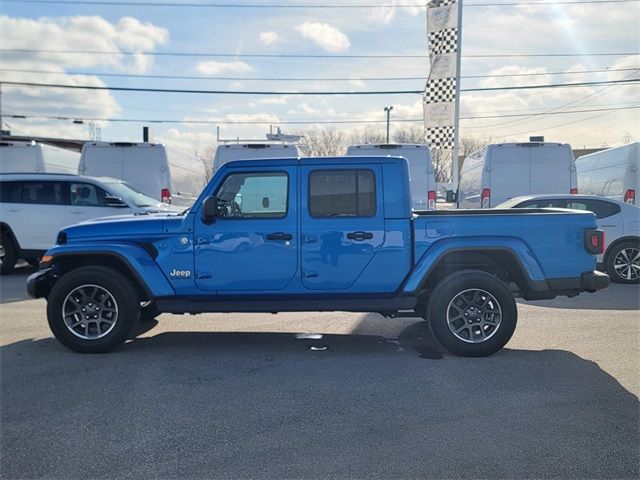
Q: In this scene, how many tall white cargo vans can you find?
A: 6